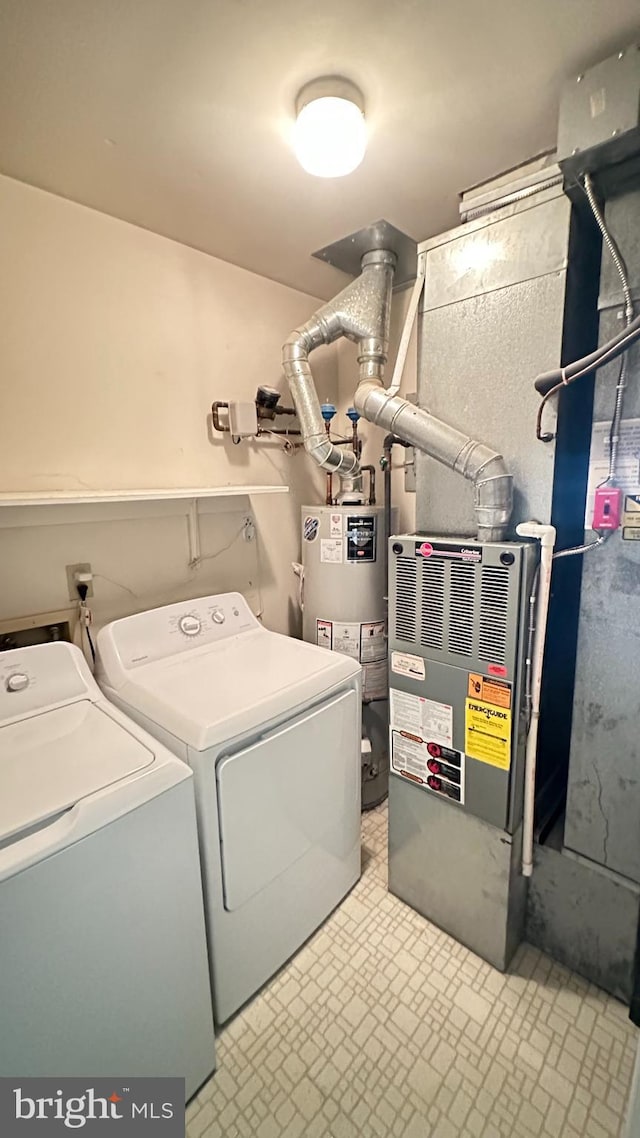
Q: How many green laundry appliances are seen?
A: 0